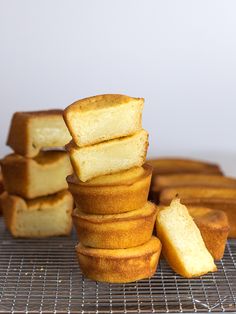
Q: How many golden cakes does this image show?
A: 13